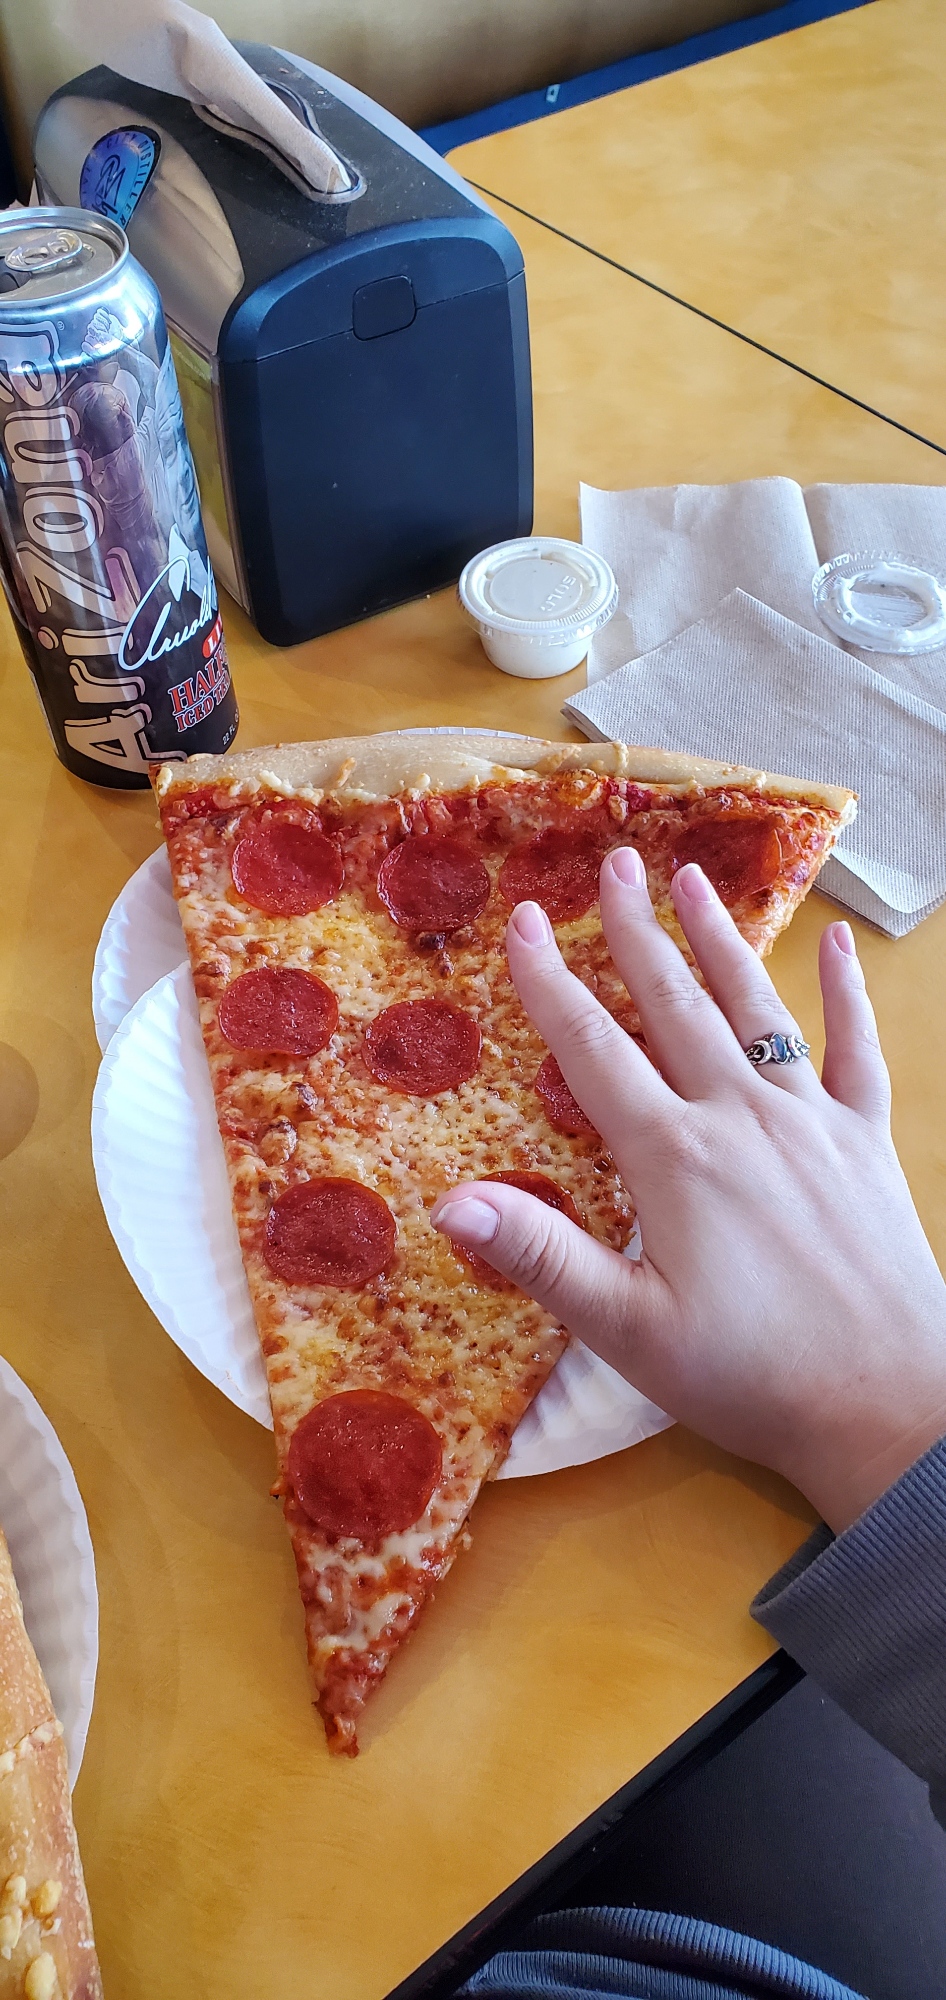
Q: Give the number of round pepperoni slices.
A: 10